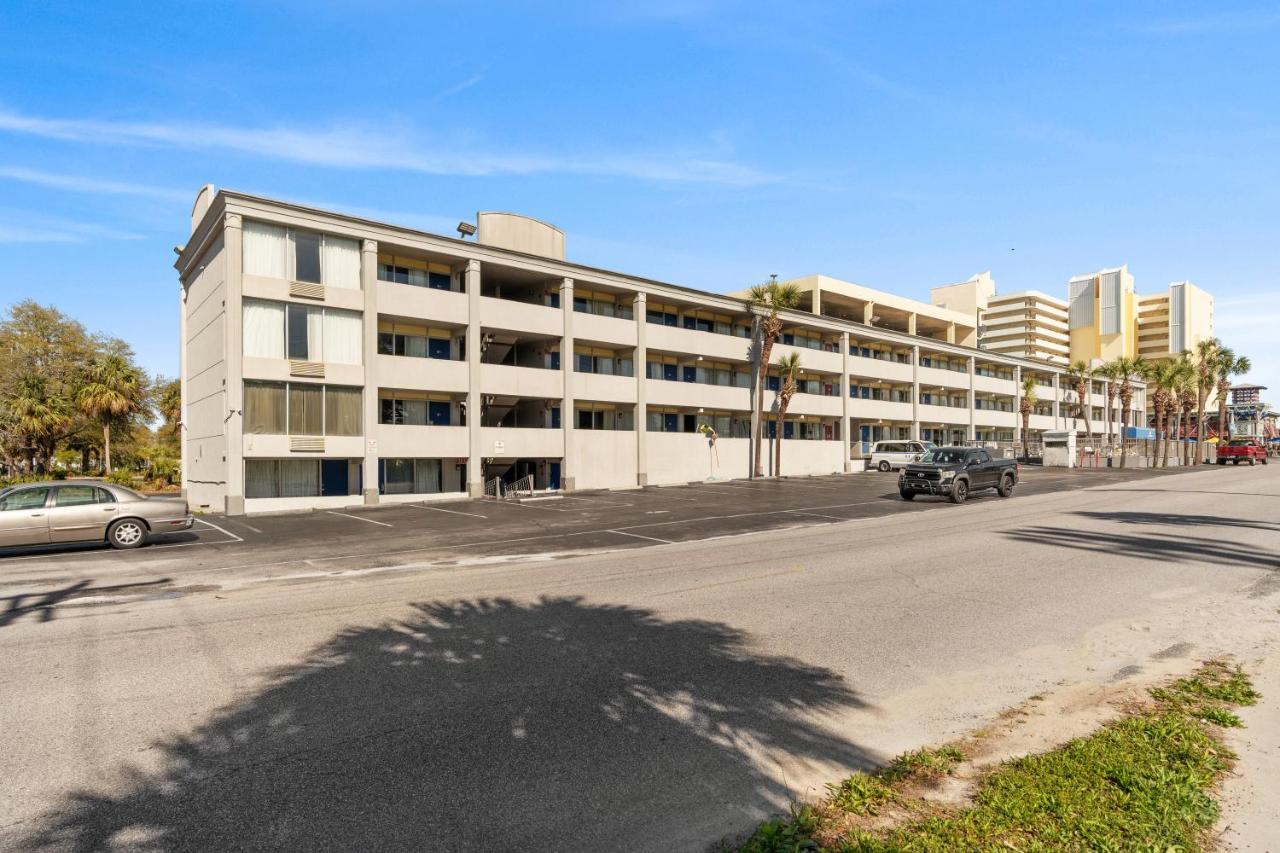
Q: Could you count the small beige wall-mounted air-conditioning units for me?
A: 3